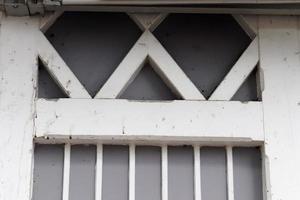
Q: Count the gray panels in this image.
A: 12